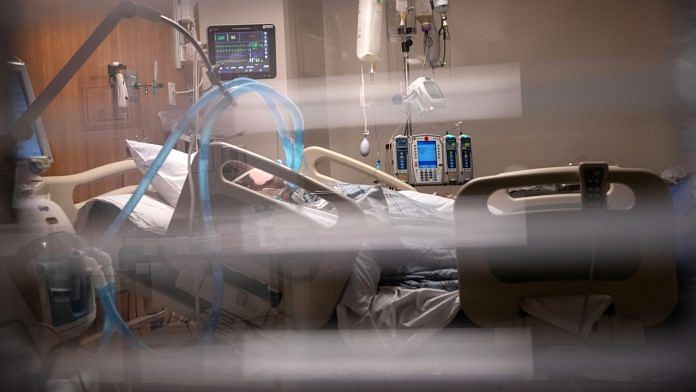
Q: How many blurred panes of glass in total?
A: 3